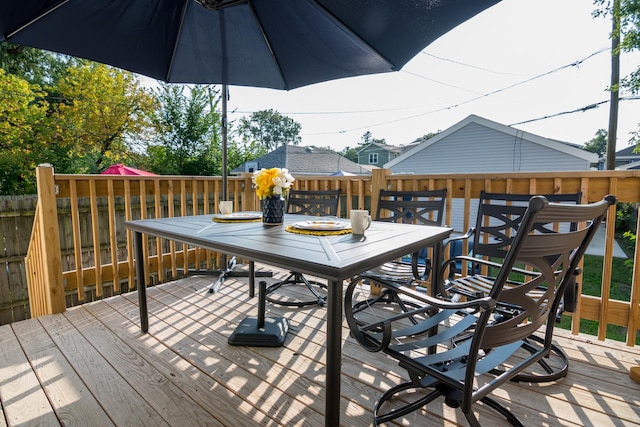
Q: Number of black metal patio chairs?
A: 4